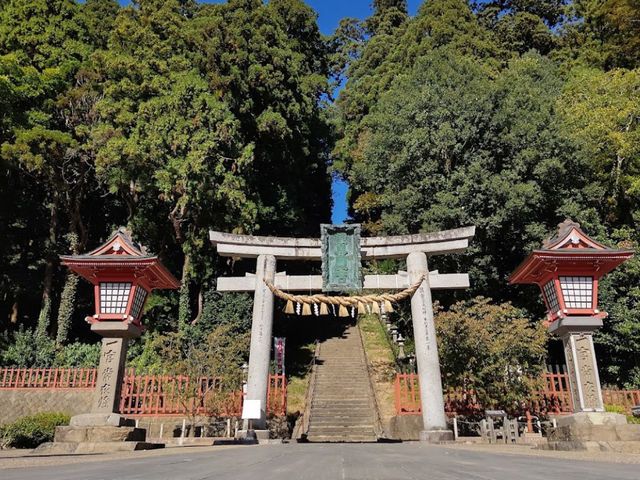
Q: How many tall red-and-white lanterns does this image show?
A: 2